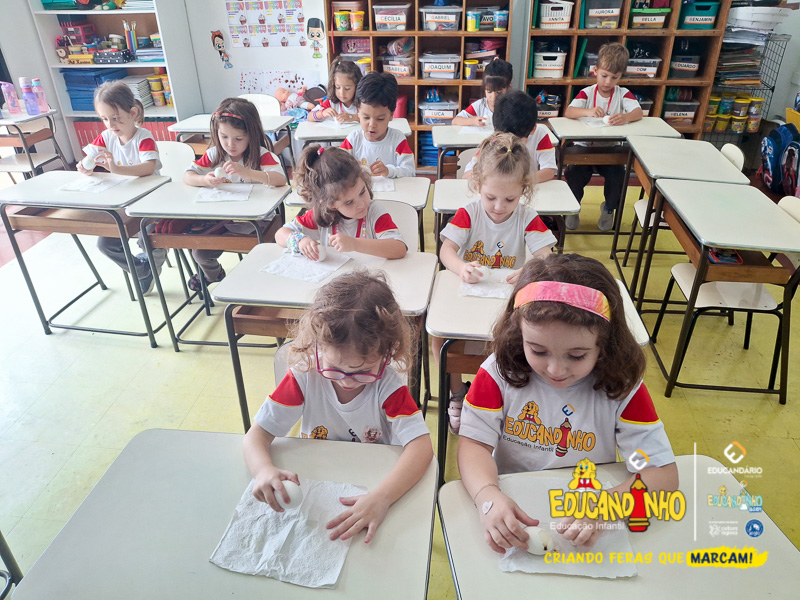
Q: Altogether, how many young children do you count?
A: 11